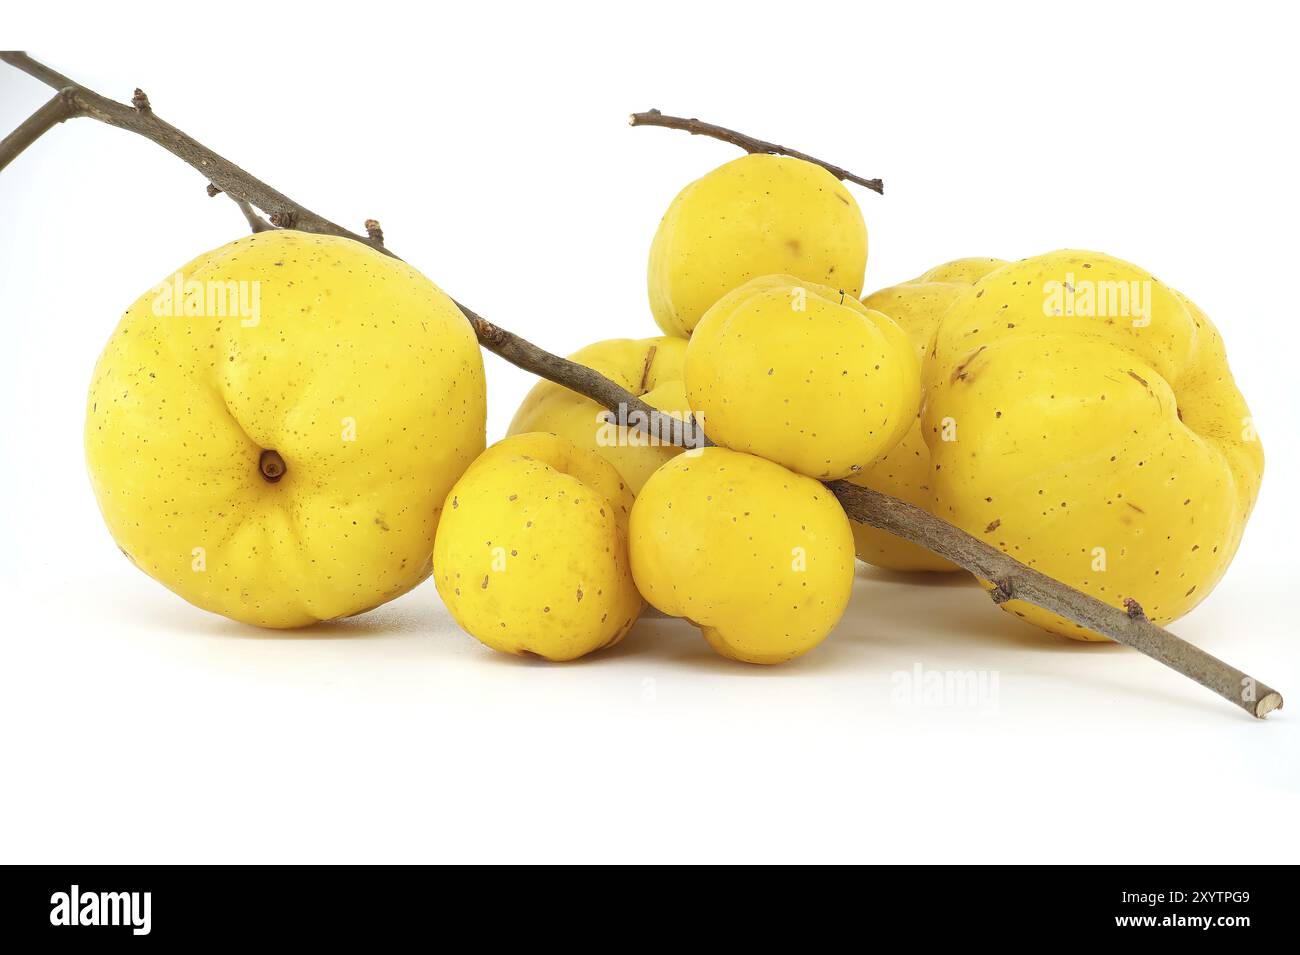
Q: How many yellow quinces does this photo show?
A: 8